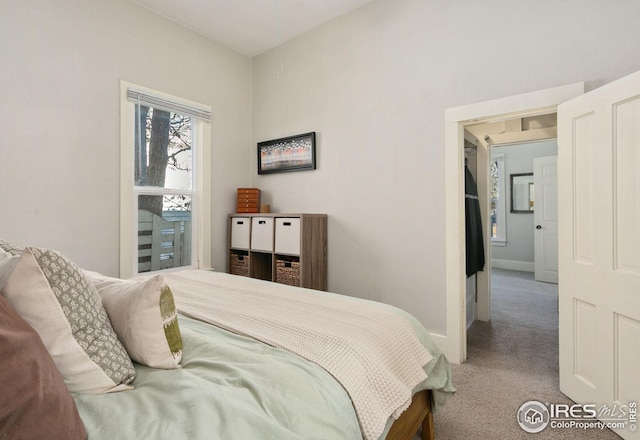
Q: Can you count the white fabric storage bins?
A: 3